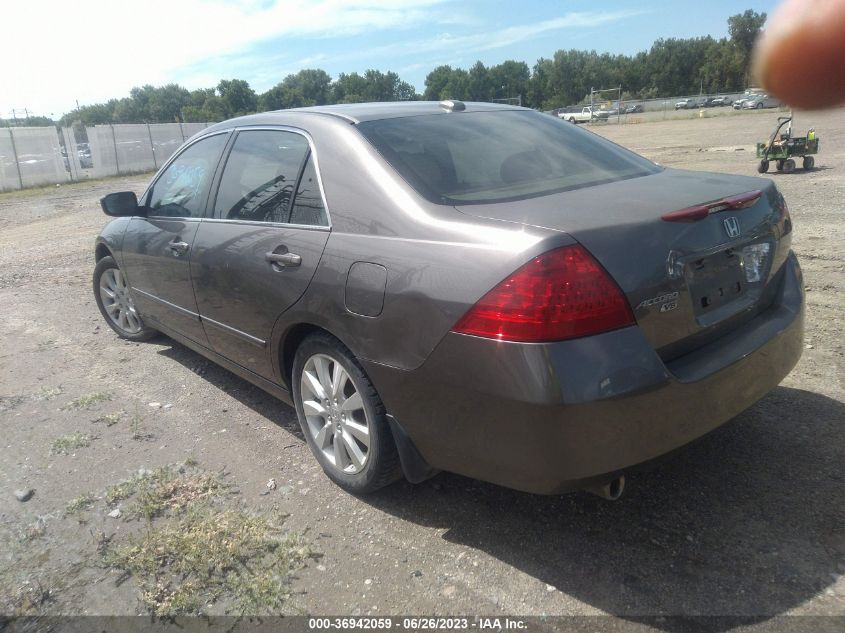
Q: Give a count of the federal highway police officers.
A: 0